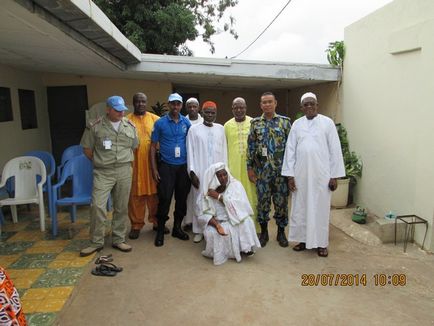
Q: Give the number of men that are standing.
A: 8